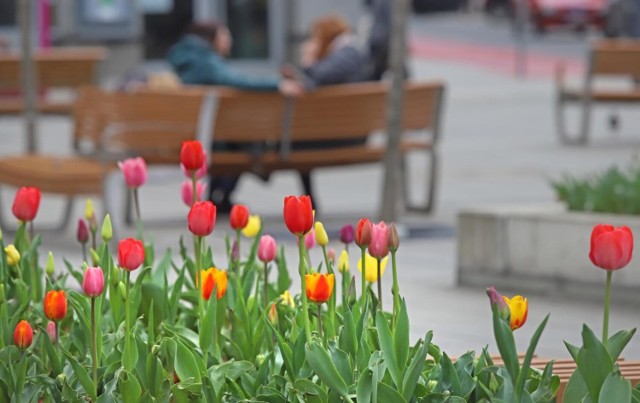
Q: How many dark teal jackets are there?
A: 1